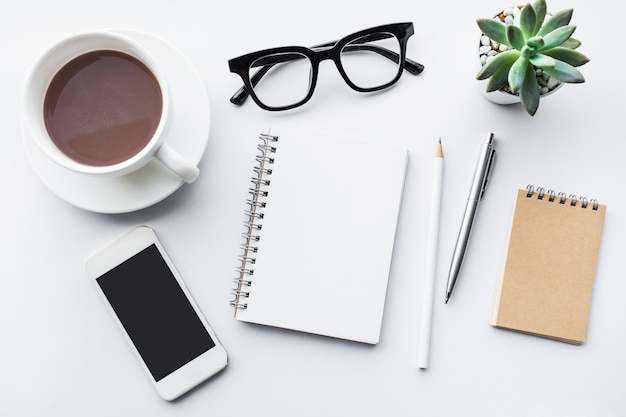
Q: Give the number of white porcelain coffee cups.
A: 1